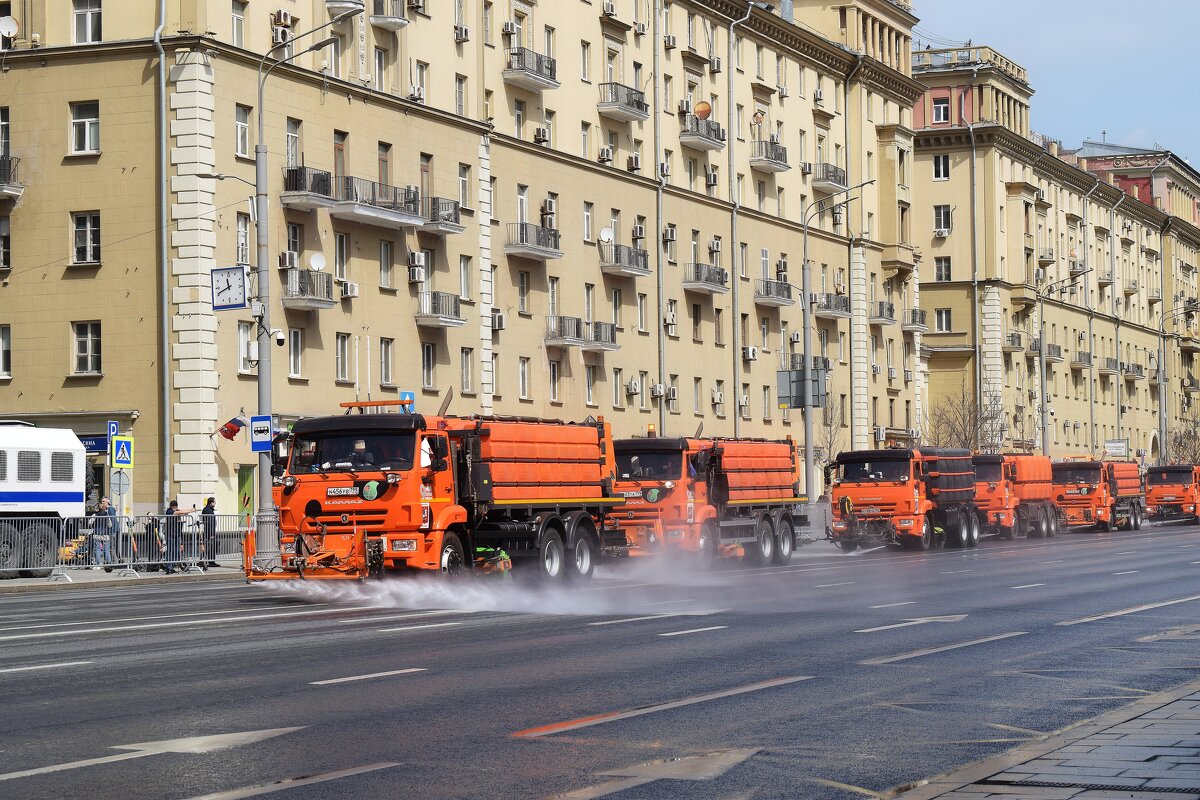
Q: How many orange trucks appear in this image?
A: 6